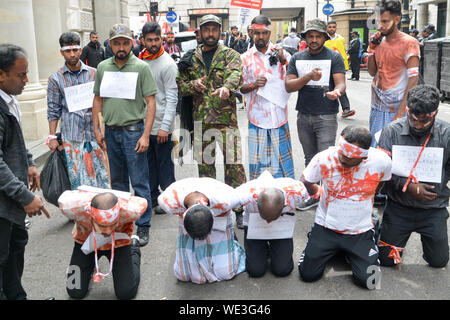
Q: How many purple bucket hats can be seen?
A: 0